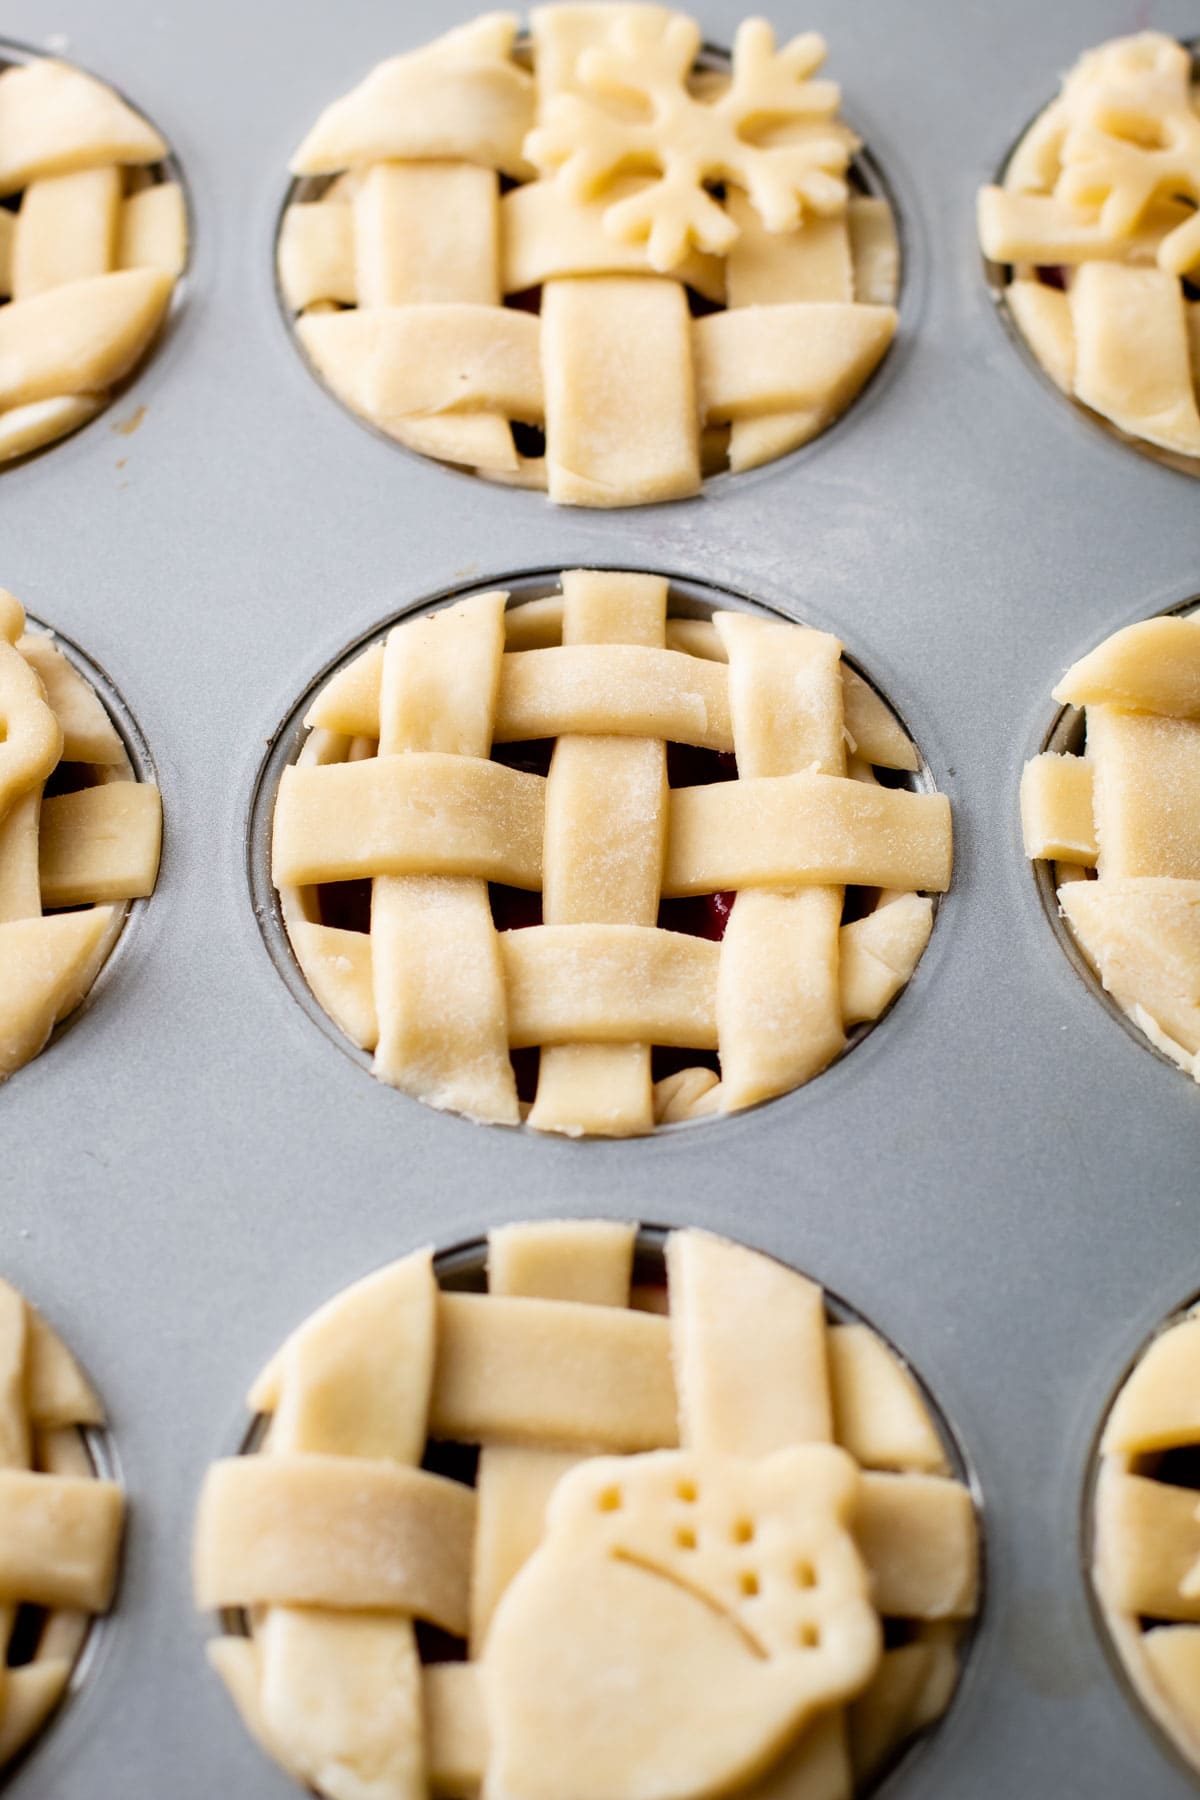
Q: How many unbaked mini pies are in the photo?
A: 9